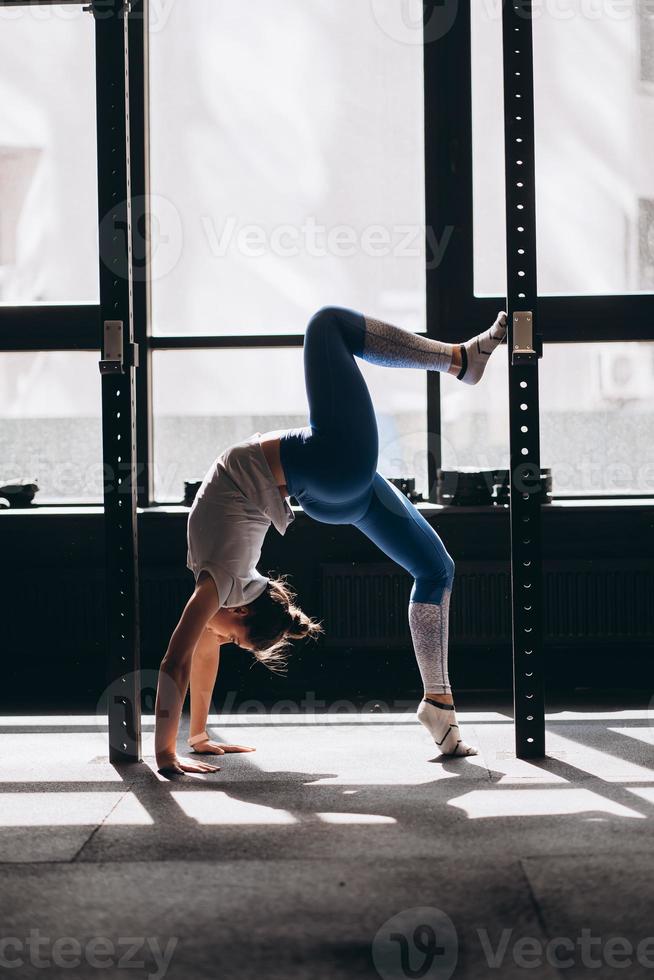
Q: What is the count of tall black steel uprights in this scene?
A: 2